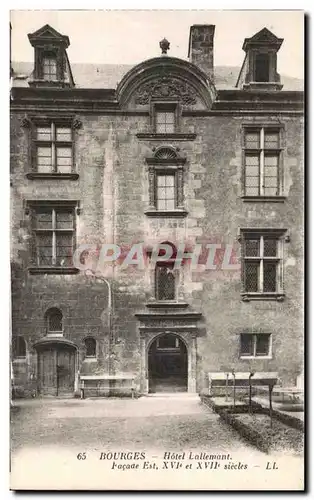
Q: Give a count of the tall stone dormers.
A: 2